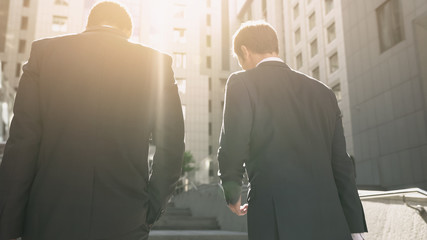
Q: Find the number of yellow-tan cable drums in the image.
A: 0